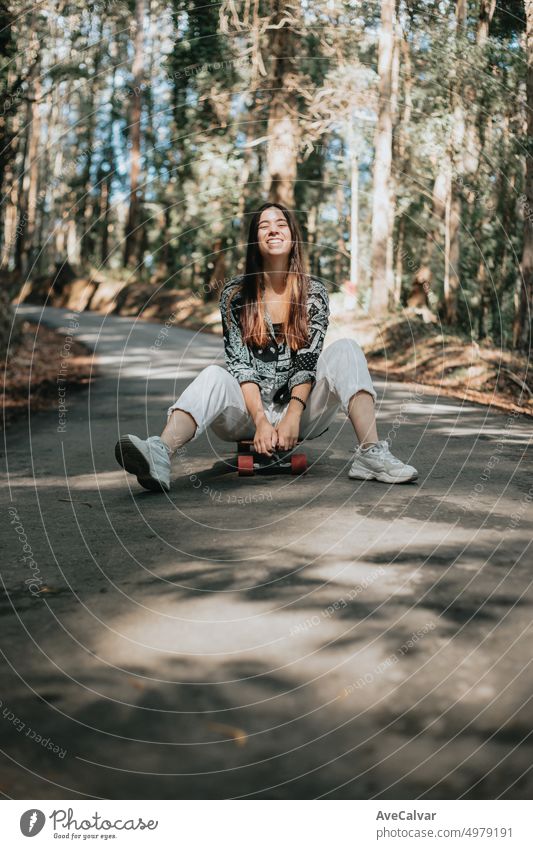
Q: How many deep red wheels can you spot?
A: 2